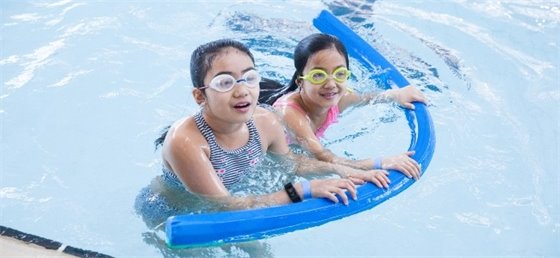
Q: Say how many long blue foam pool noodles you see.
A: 1